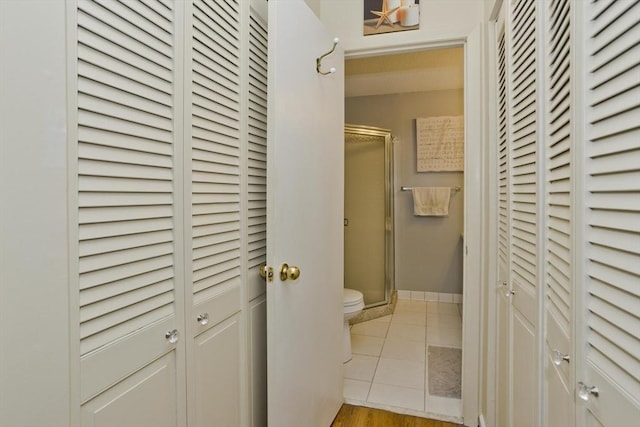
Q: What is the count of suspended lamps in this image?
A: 0